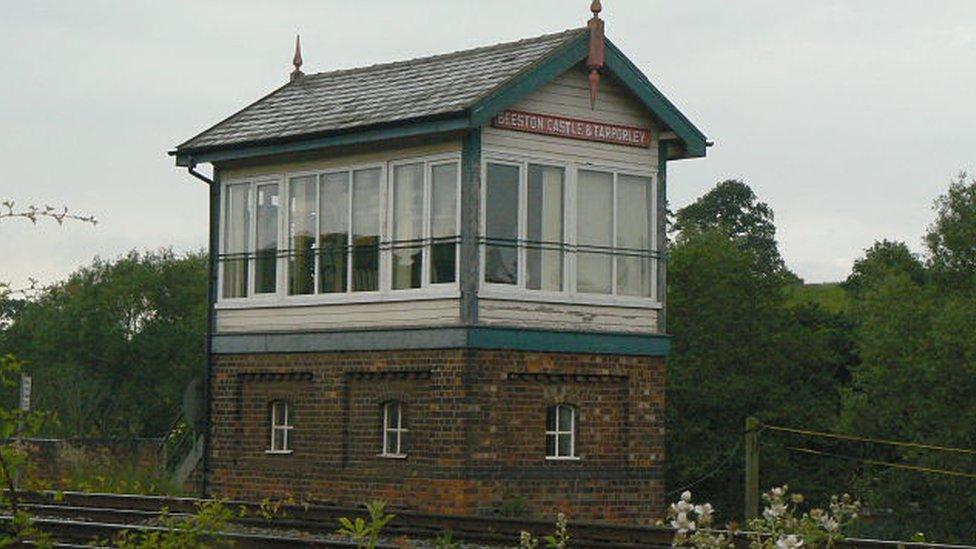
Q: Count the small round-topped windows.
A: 3